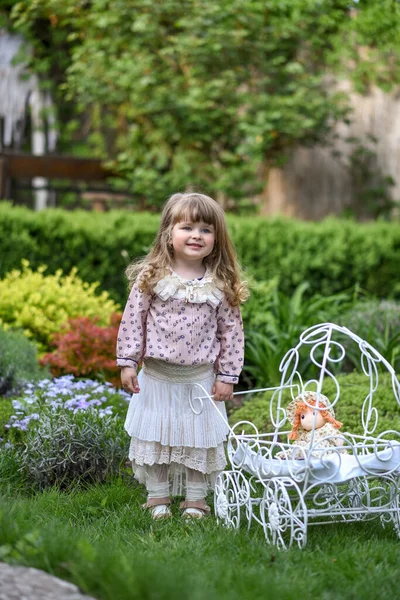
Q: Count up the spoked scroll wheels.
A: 4